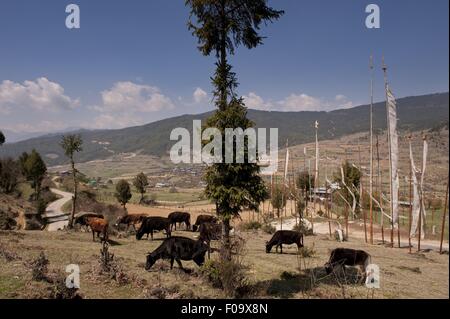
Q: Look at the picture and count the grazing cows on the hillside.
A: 10